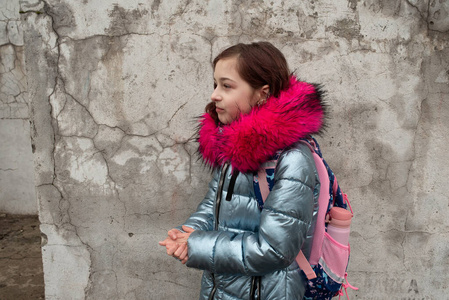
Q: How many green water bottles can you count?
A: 0